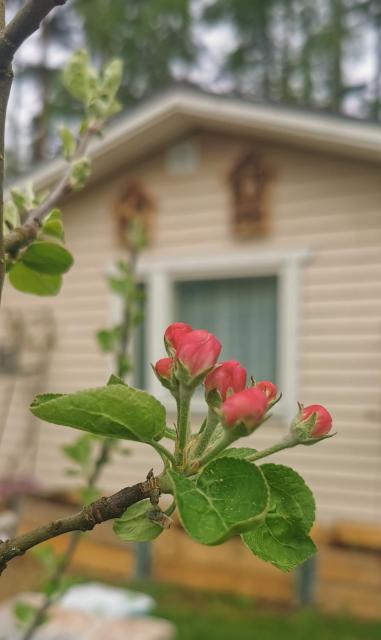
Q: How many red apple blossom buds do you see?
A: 7